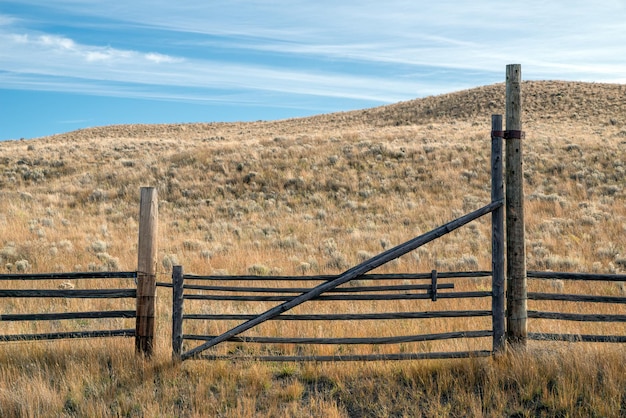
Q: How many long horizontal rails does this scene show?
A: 14